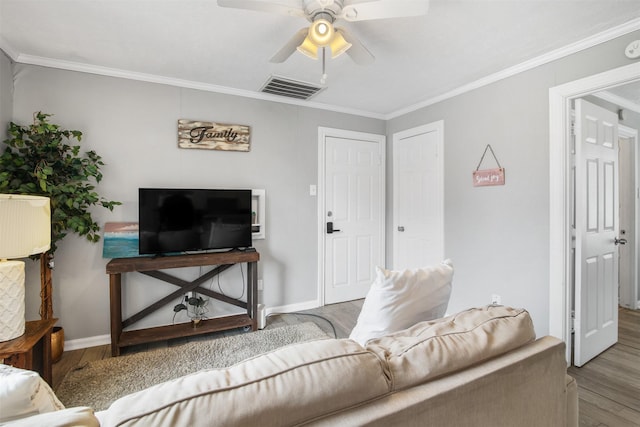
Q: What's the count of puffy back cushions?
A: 2